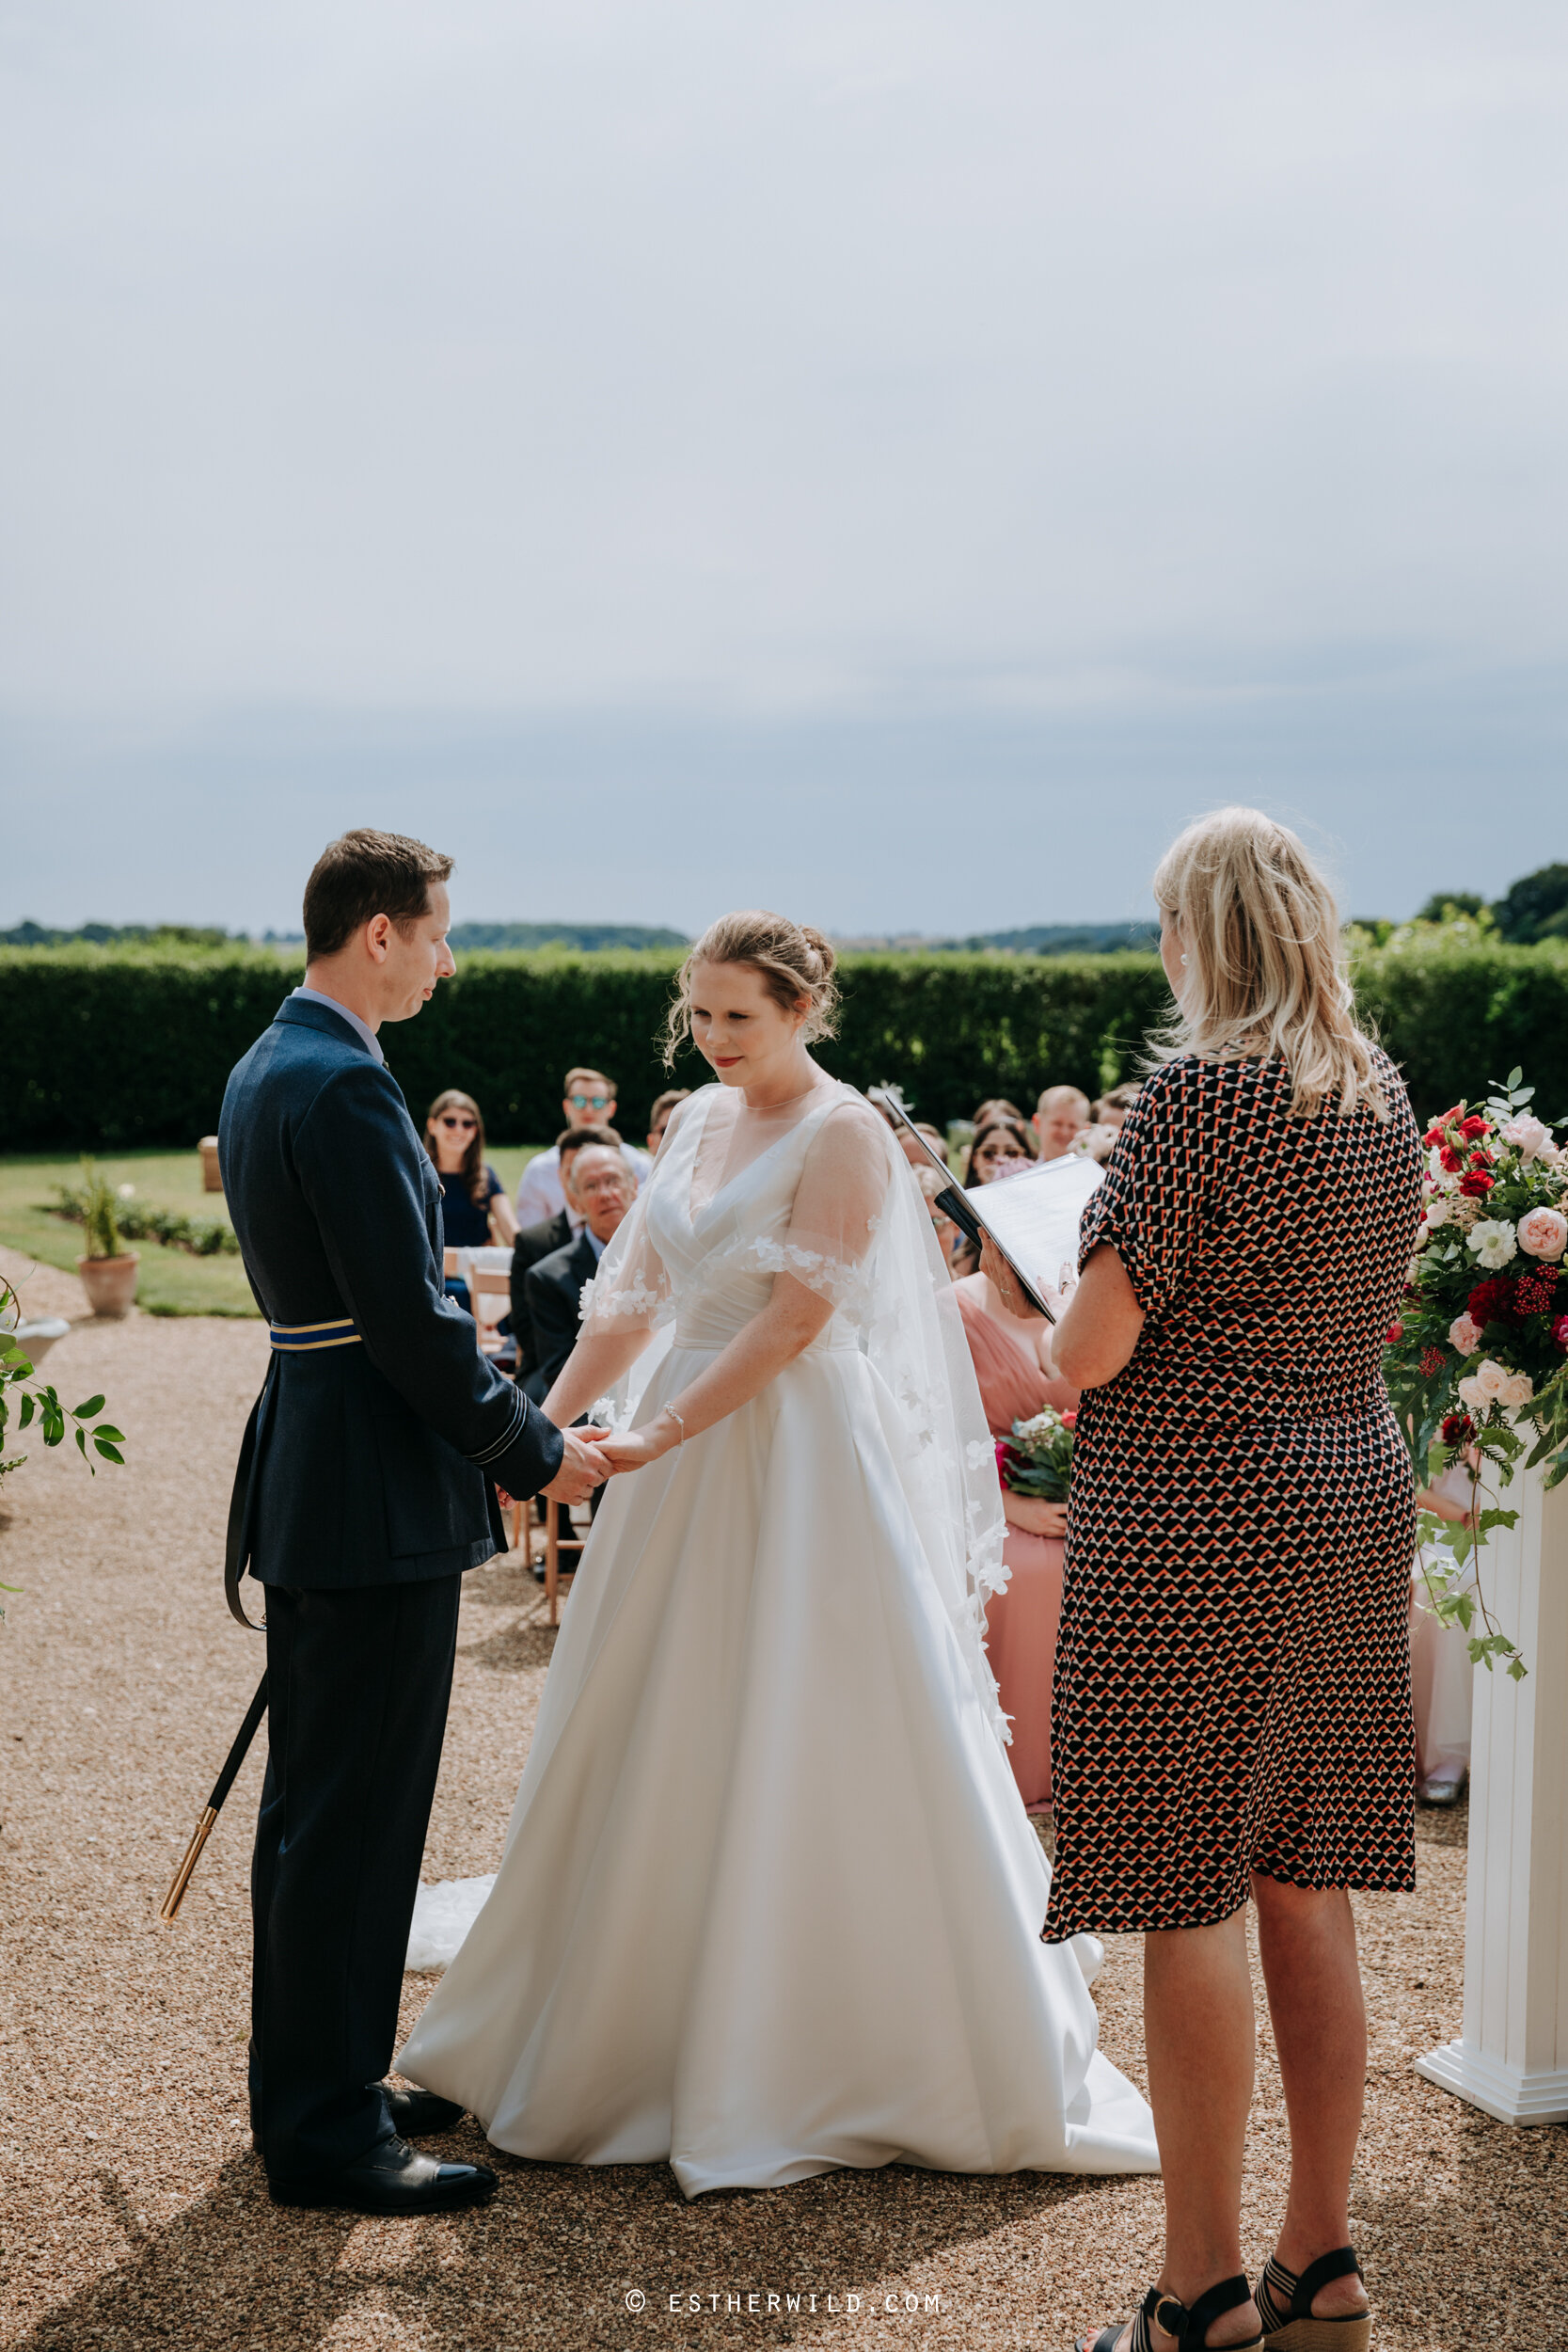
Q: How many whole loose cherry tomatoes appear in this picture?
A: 0